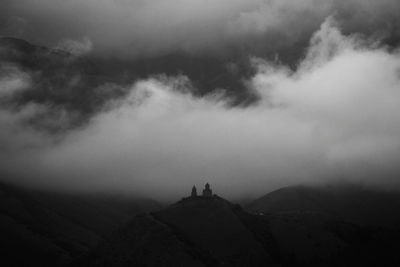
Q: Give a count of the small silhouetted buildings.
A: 2